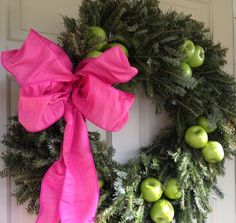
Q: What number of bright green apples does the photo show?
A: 12